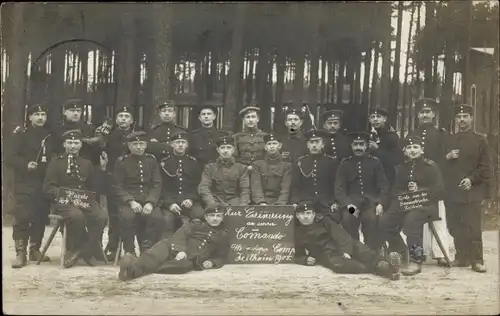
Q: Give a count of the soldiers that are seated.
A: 8